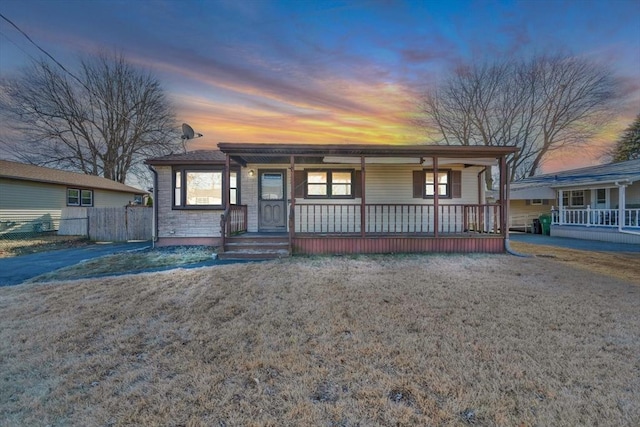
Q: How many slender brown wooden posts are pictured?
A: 5